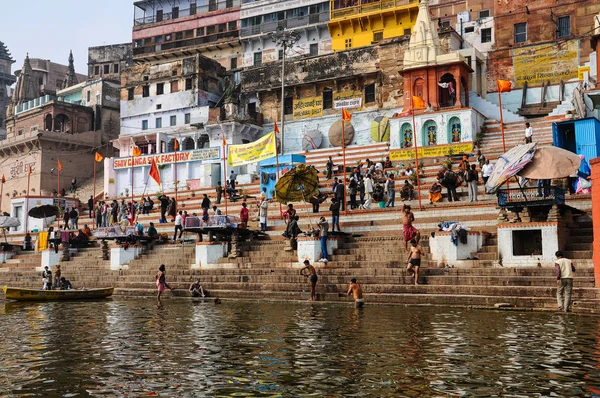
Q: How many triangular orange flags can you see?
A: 12